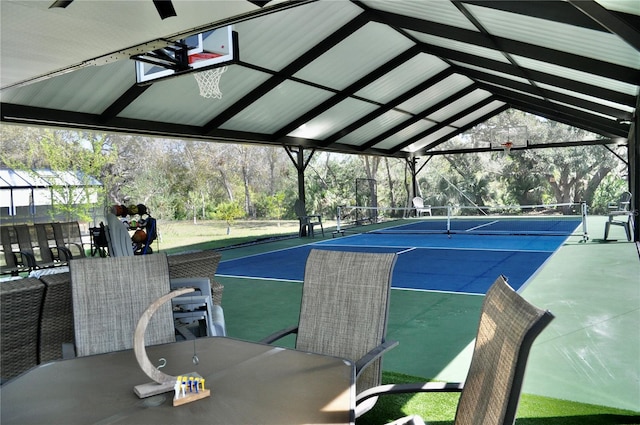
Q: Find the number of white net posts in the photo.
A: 3